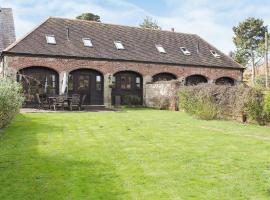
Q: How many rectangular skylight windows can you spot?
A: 6